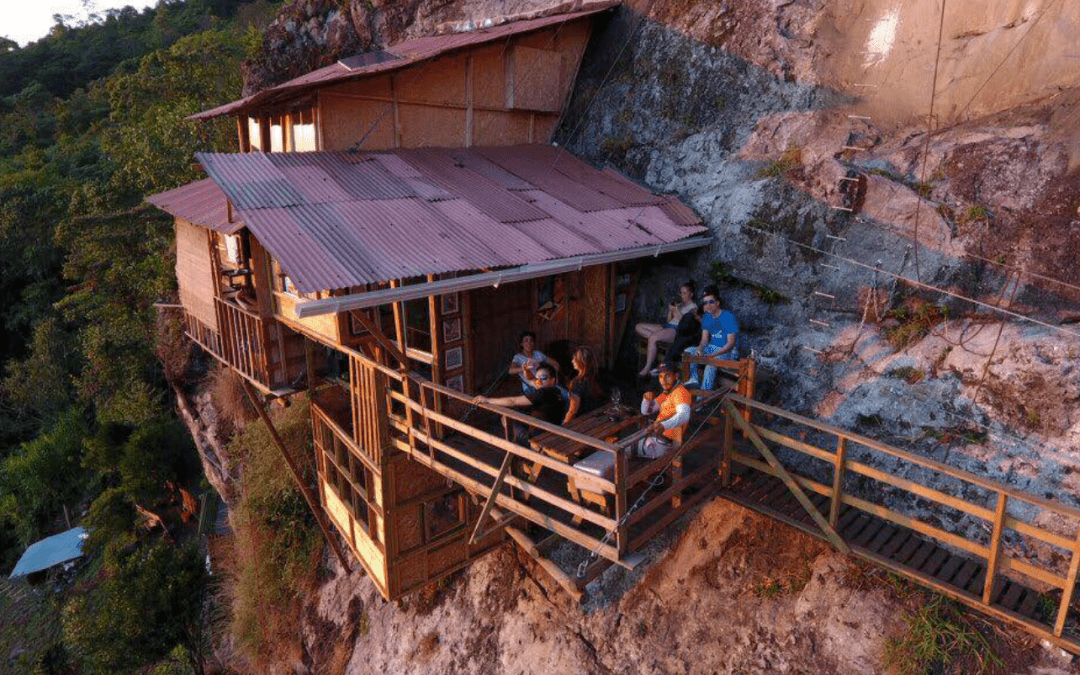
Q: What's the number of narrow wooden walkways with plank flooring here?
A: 1